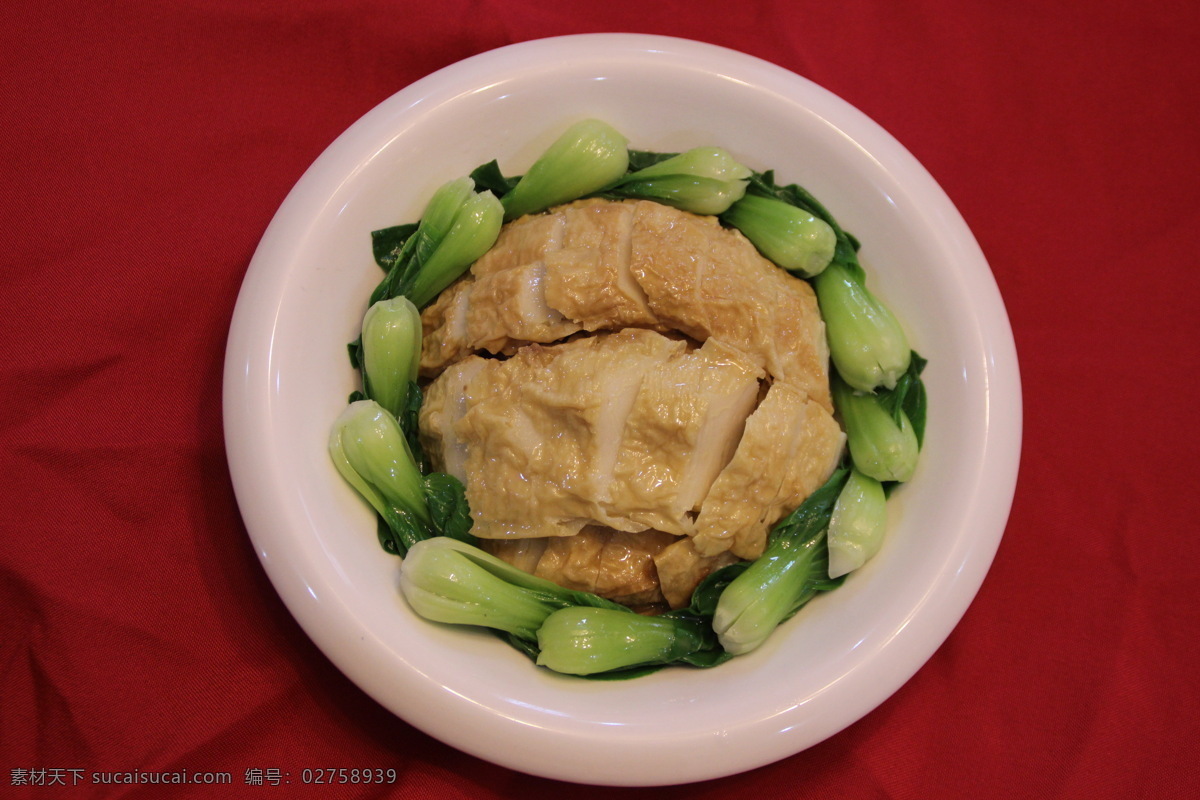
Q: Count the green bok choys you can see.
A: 12